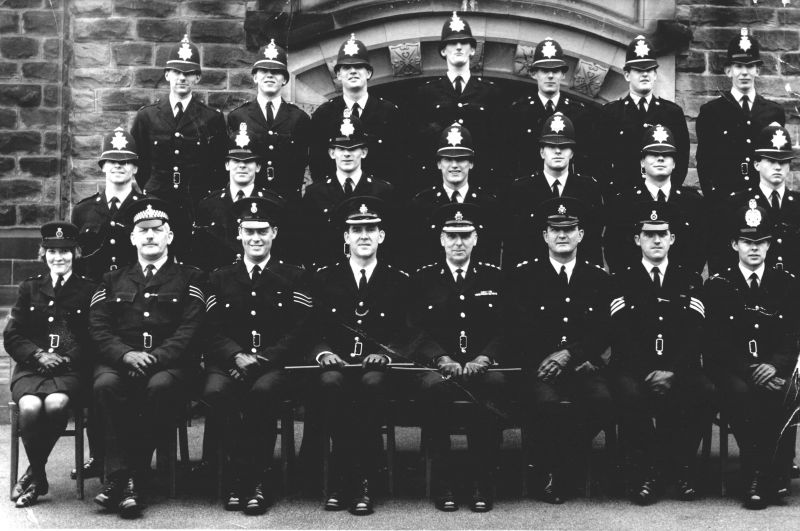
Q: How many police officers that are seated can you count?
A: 8